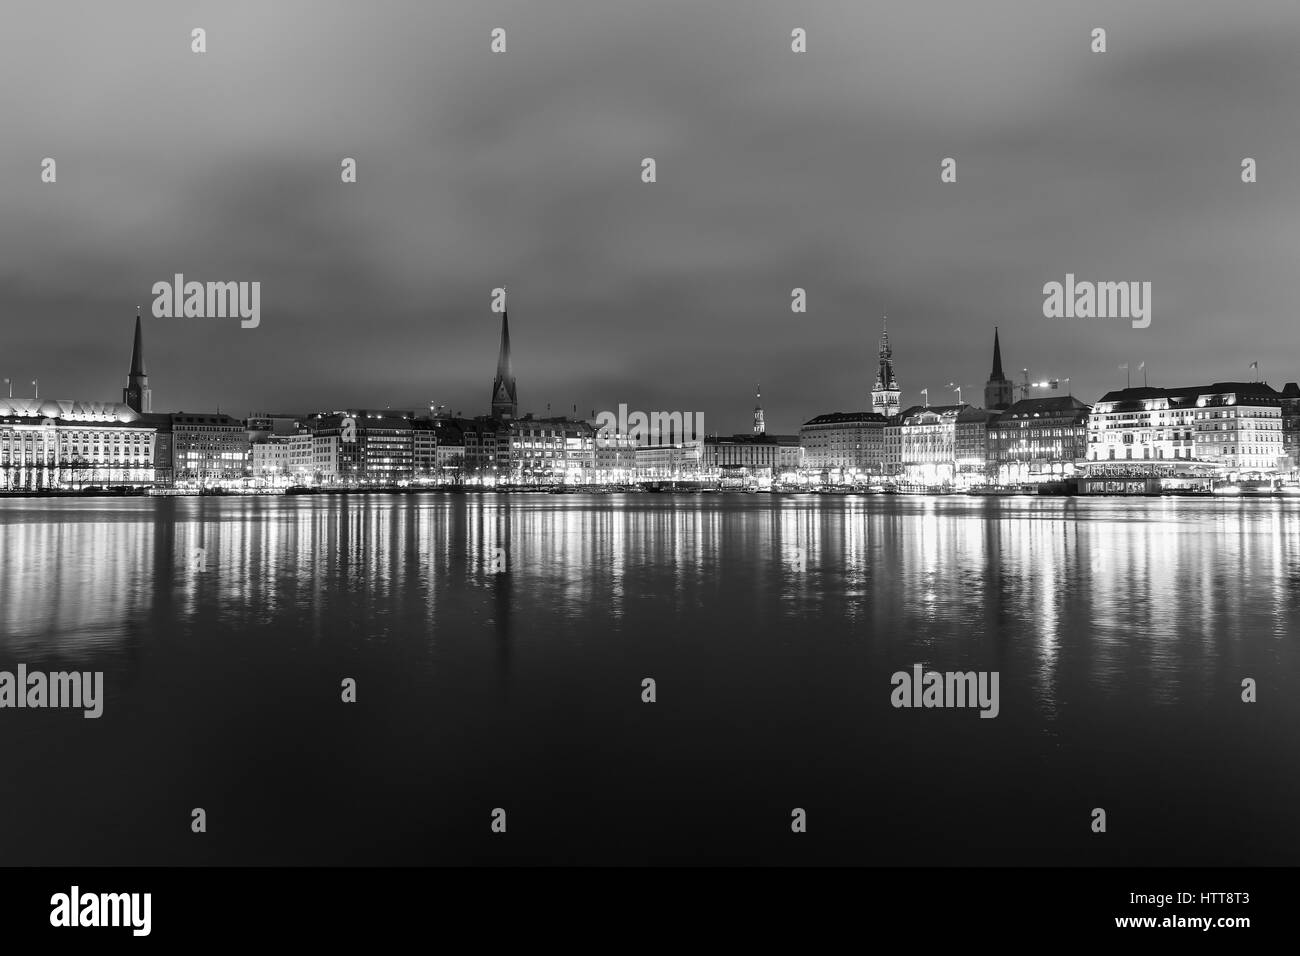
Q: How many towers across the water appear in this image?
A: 5